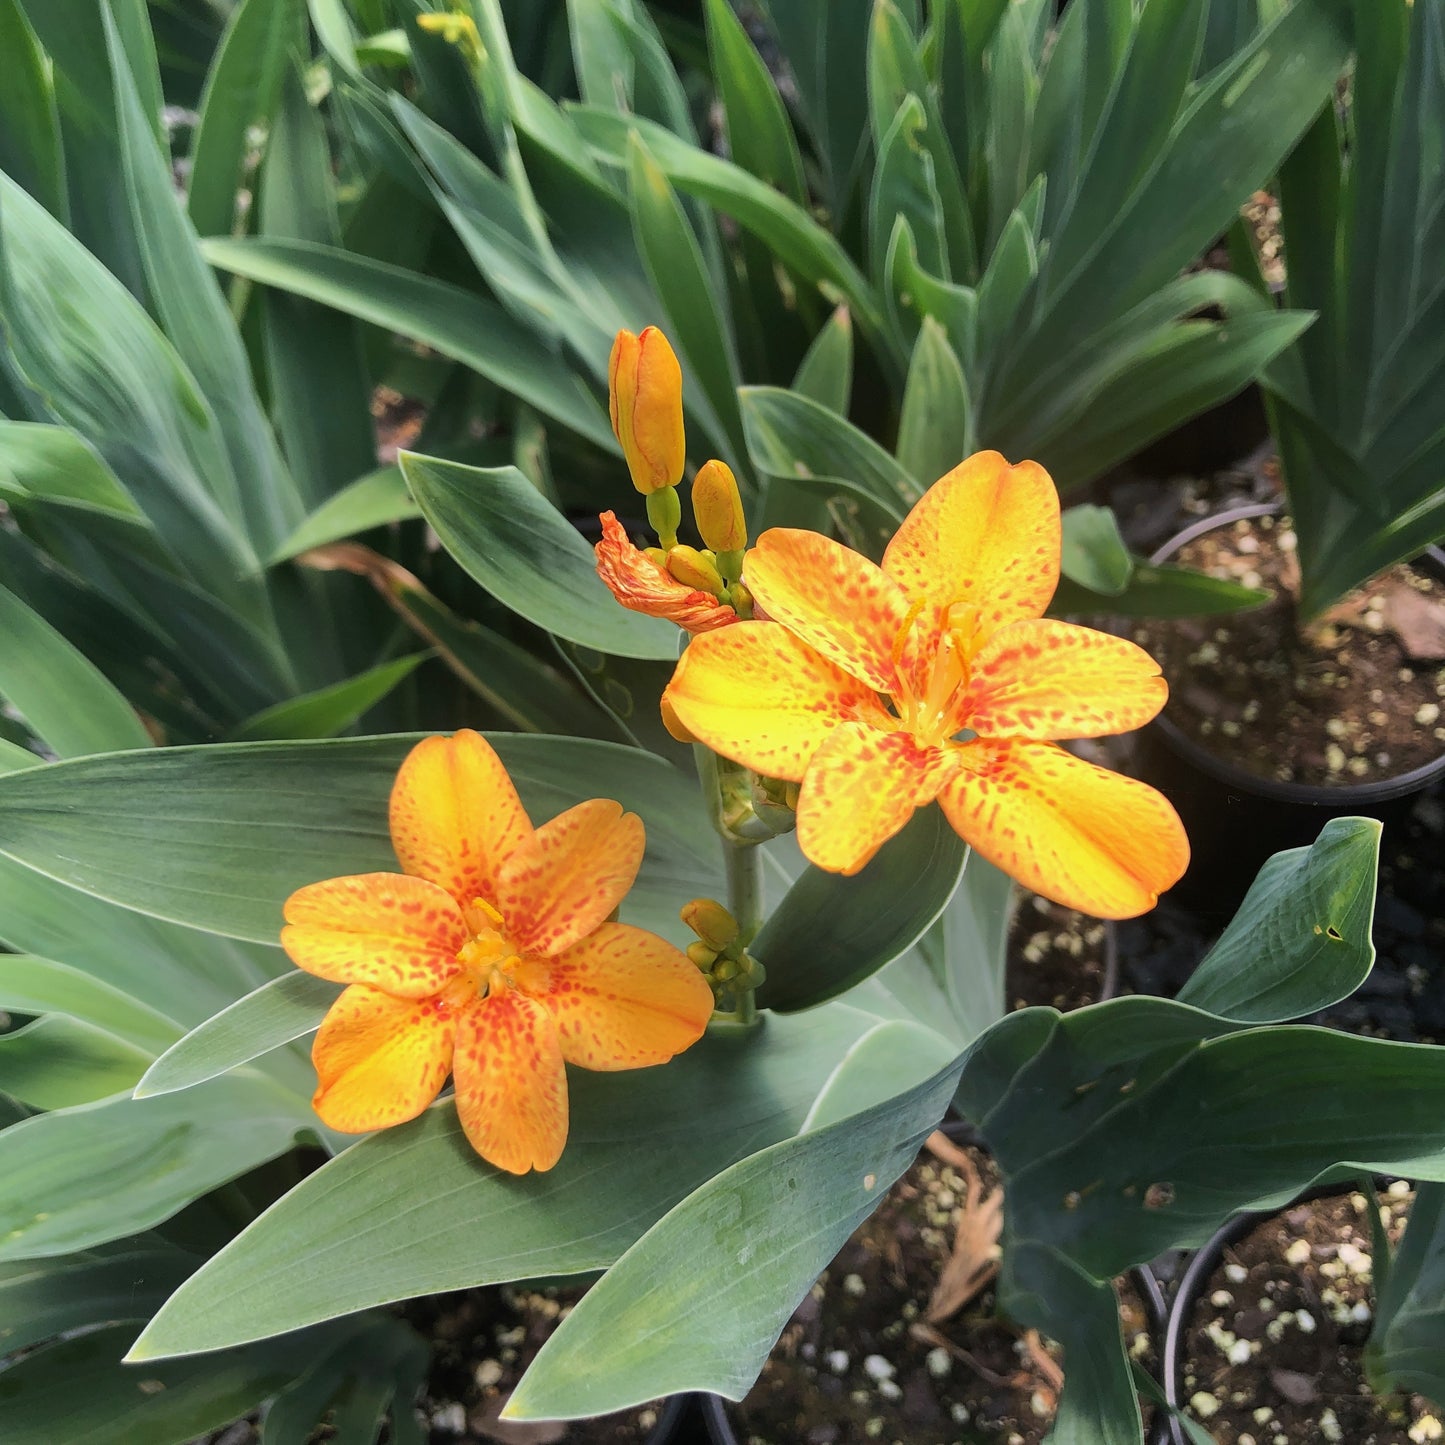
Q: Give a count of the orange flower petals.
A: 12